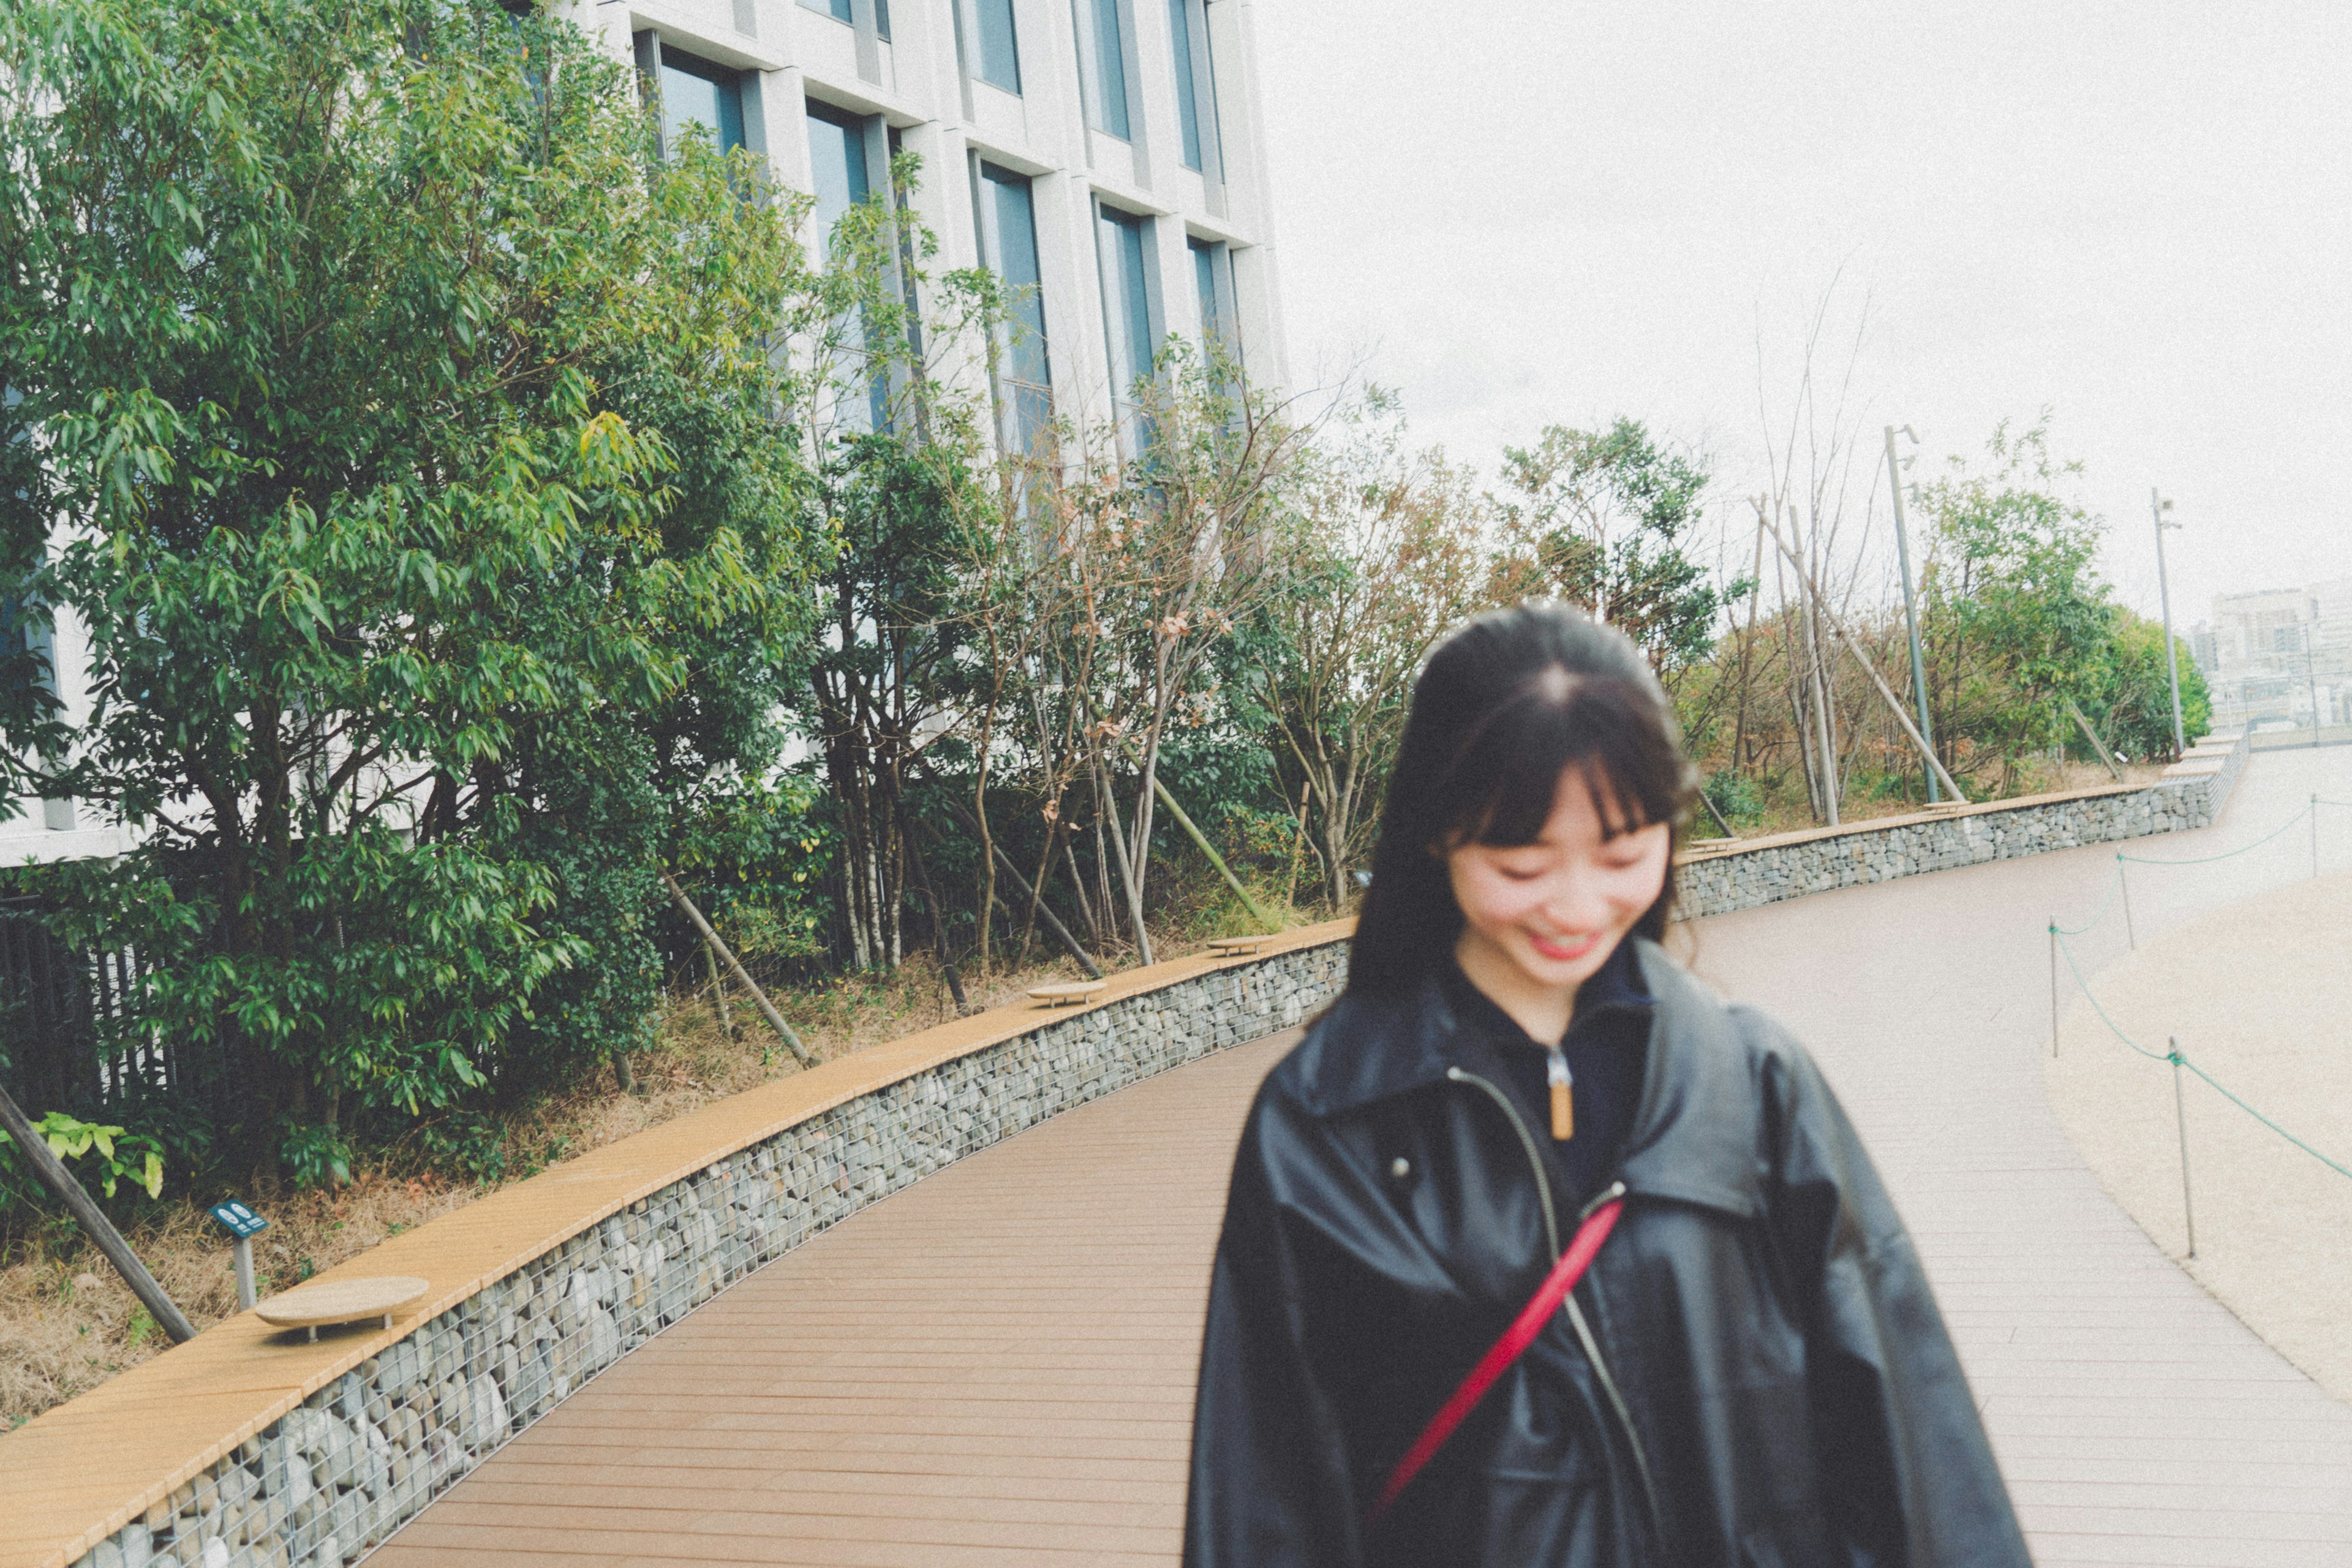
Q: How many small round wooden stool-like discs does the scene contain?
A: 5